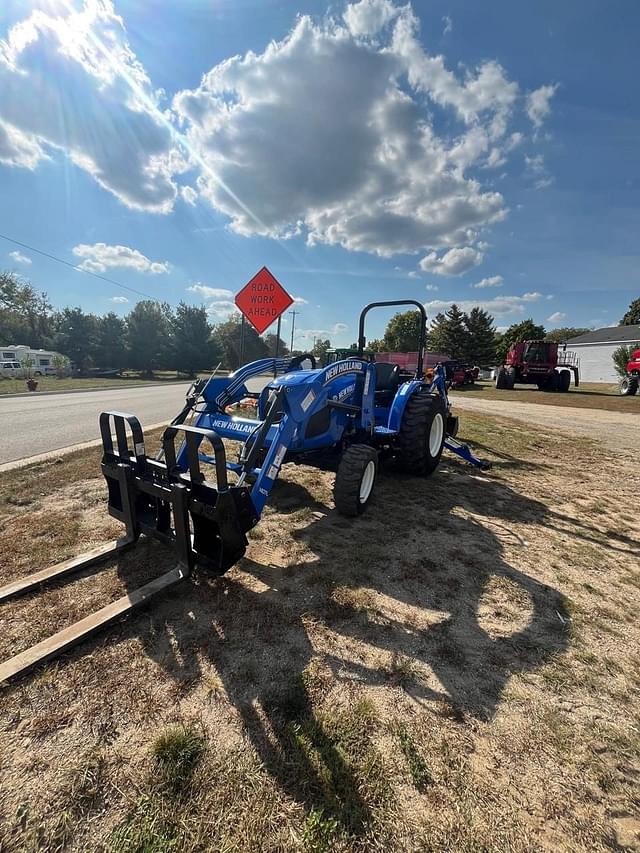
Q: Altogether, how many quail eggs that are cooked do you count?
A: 0